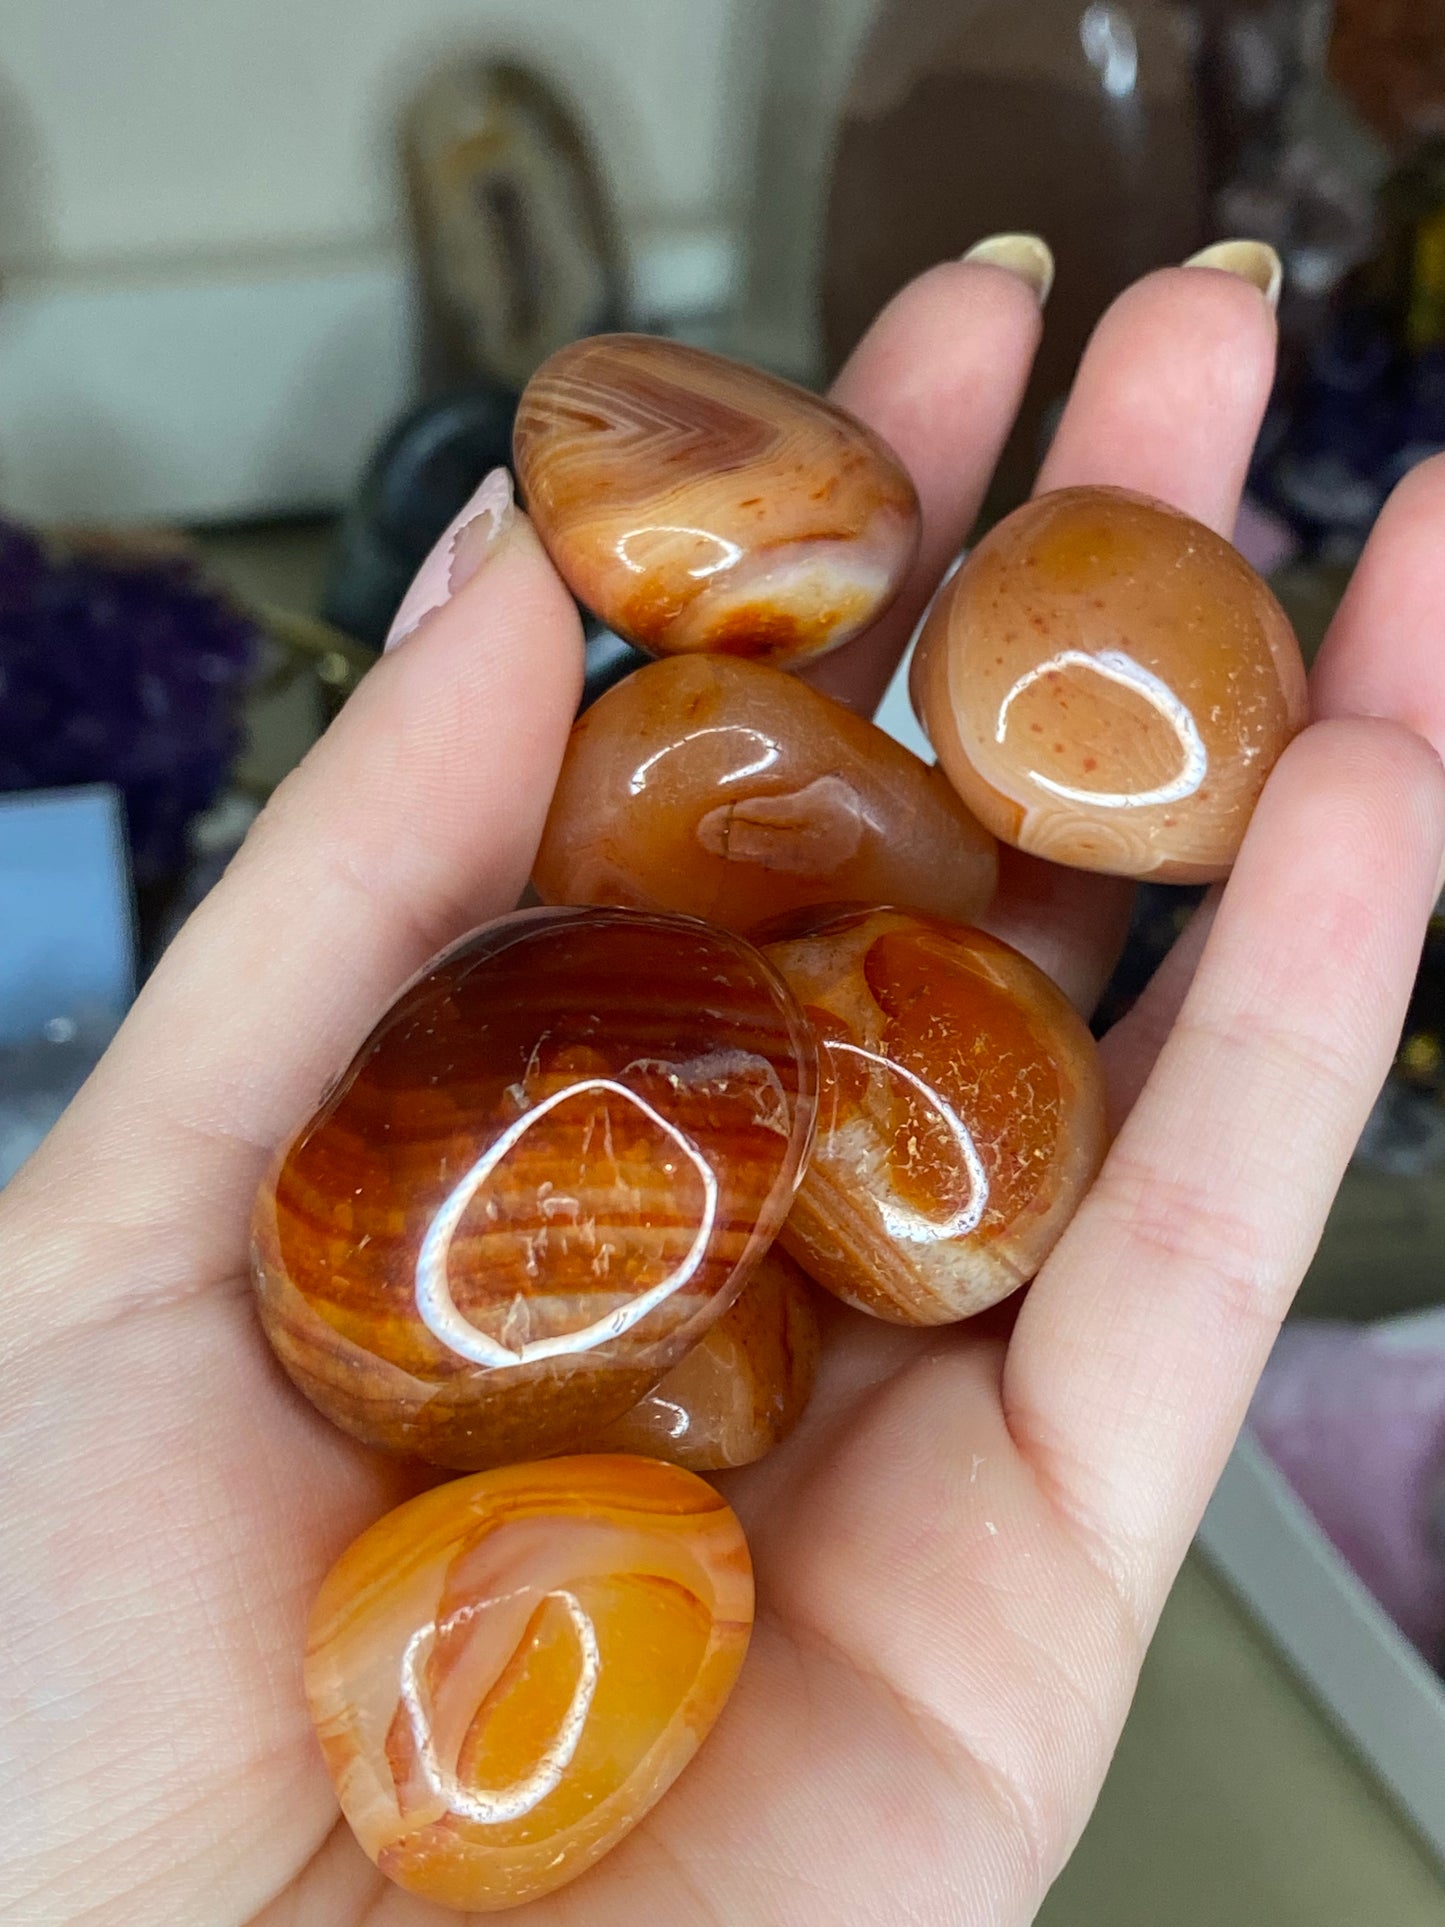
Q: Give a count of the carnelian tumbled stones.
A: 7